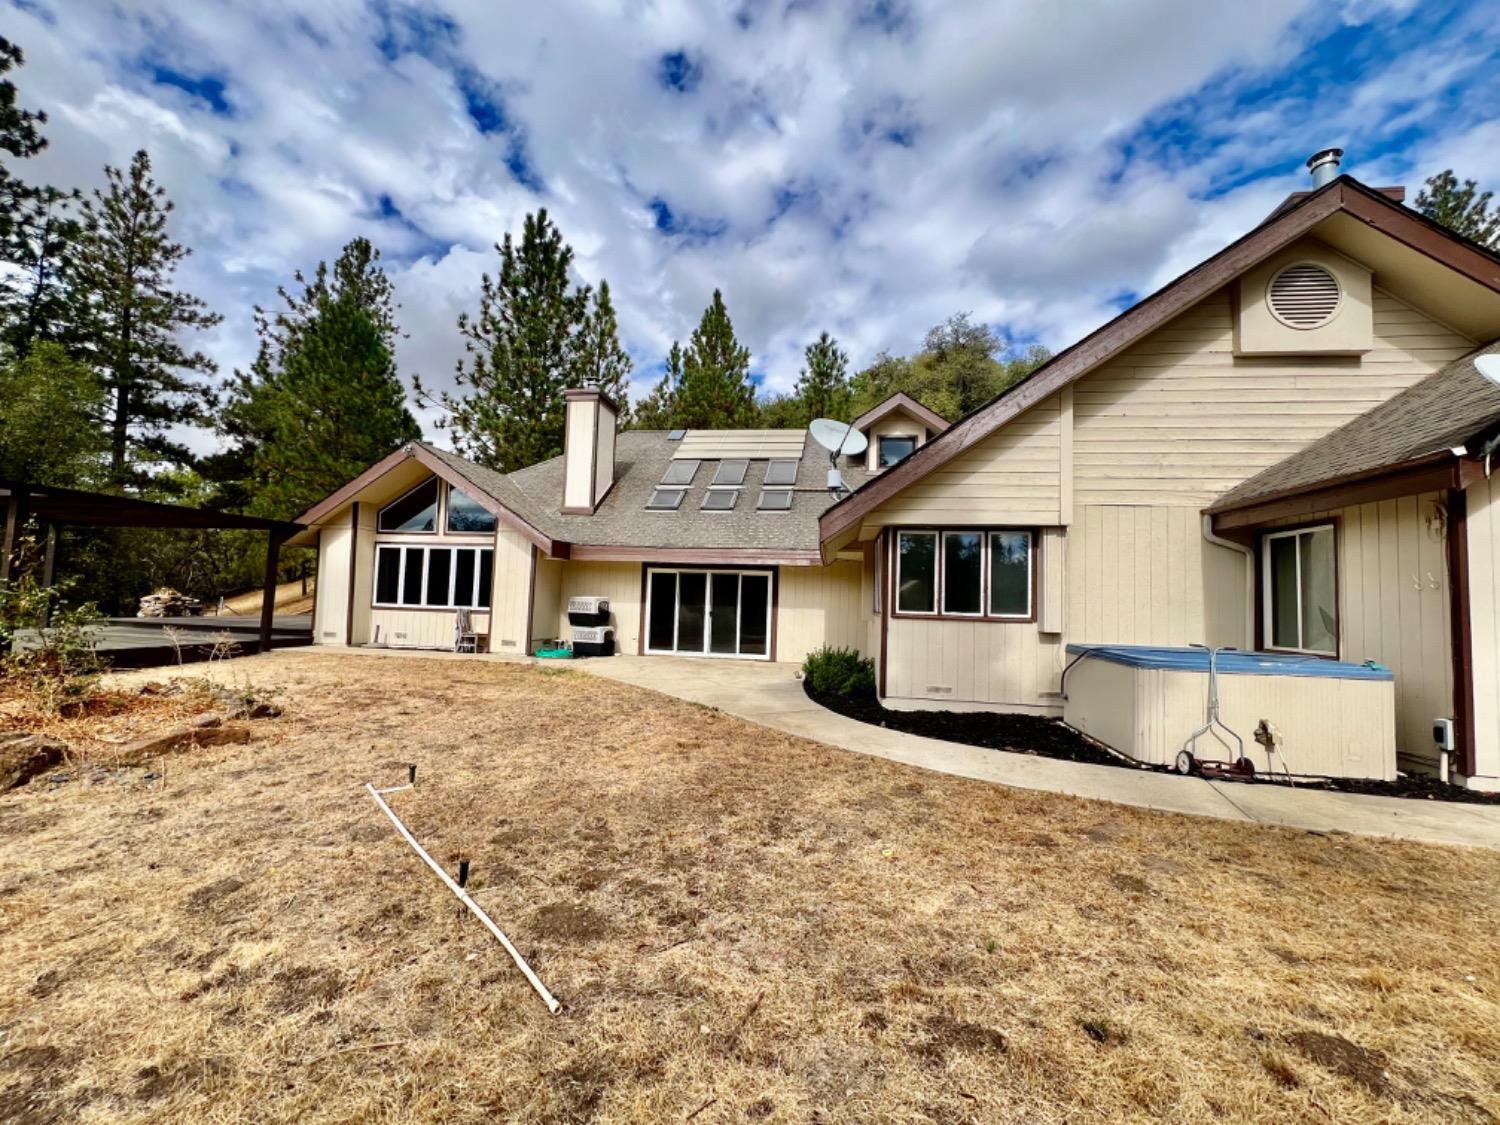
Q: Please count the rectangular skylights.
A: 6